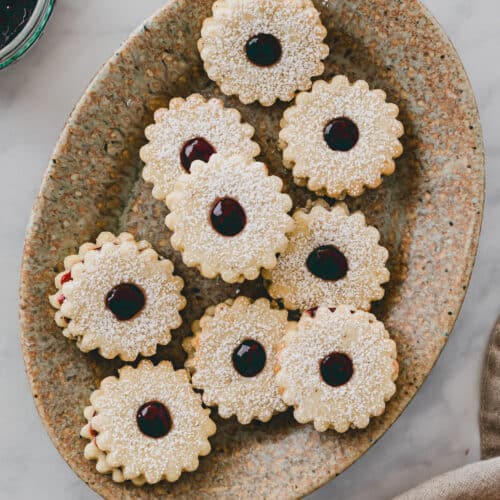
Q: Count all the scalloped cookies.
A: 9